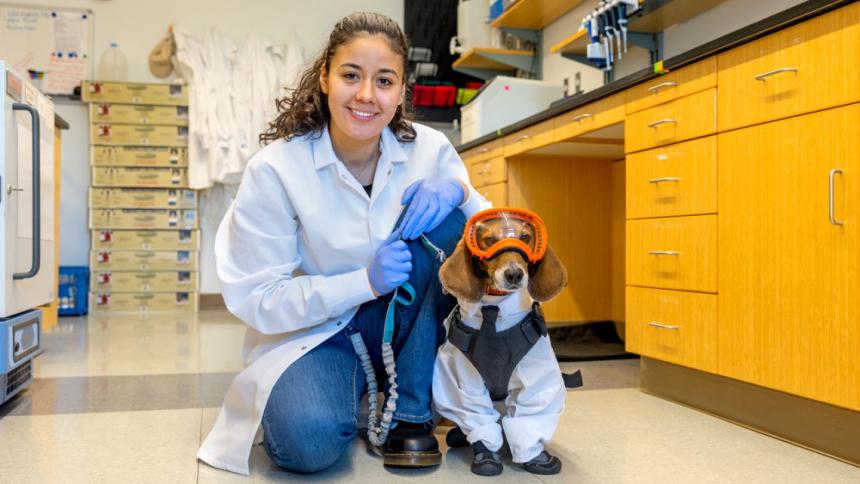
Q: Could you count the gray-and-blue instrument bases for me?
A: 1